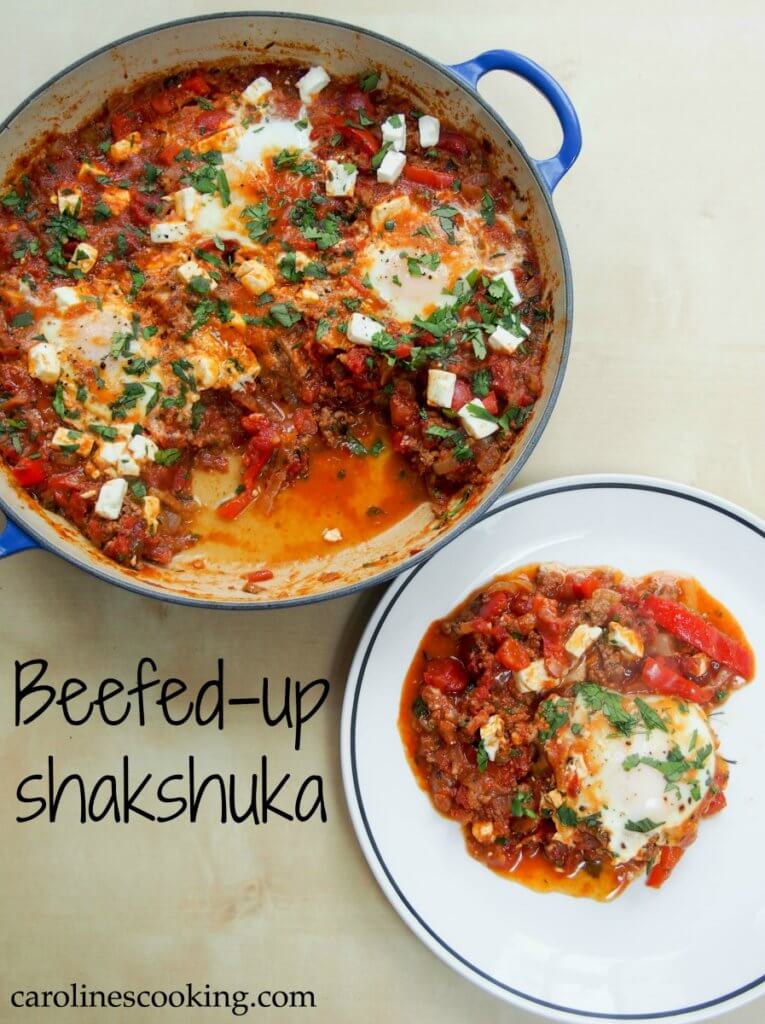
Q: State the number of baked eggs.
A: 4